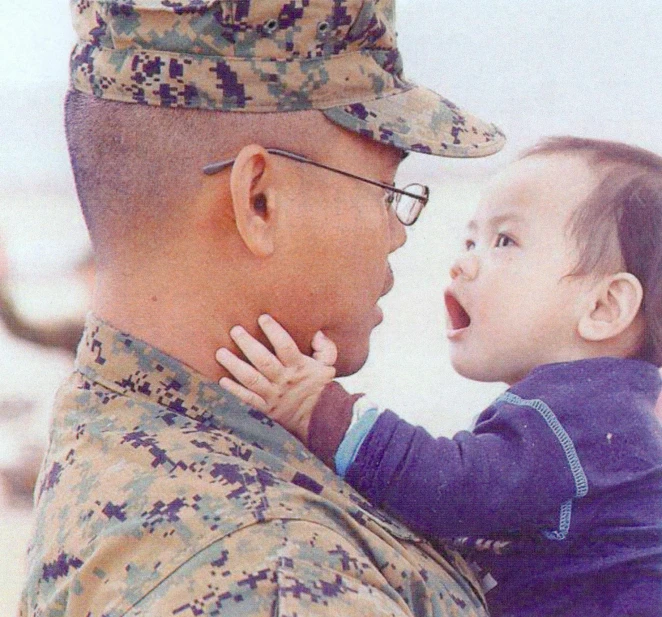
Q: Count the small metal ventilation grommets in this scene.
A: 2